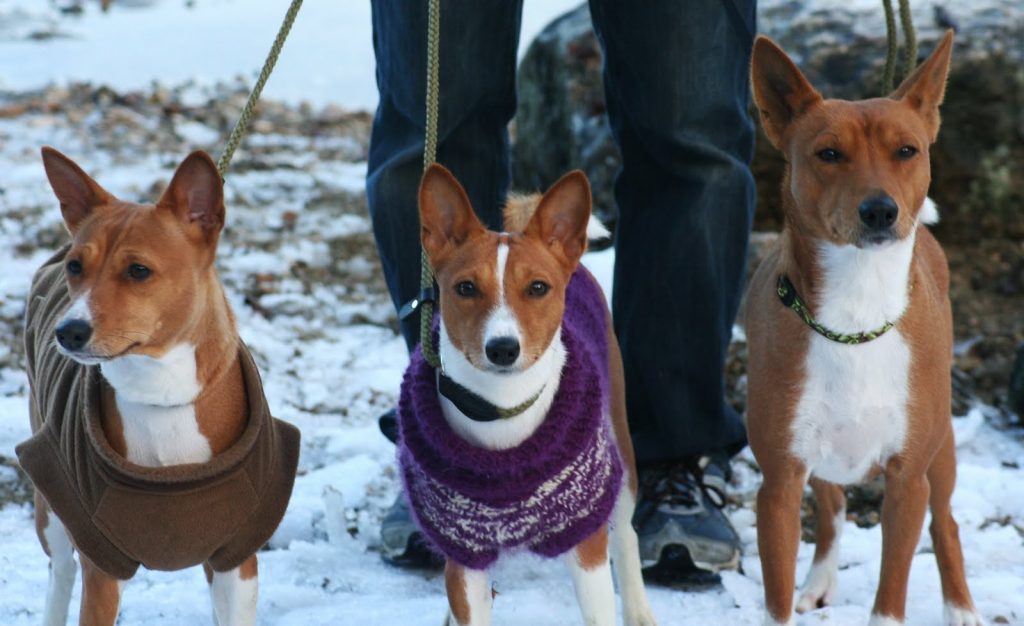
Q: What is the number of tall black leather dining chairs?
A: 0